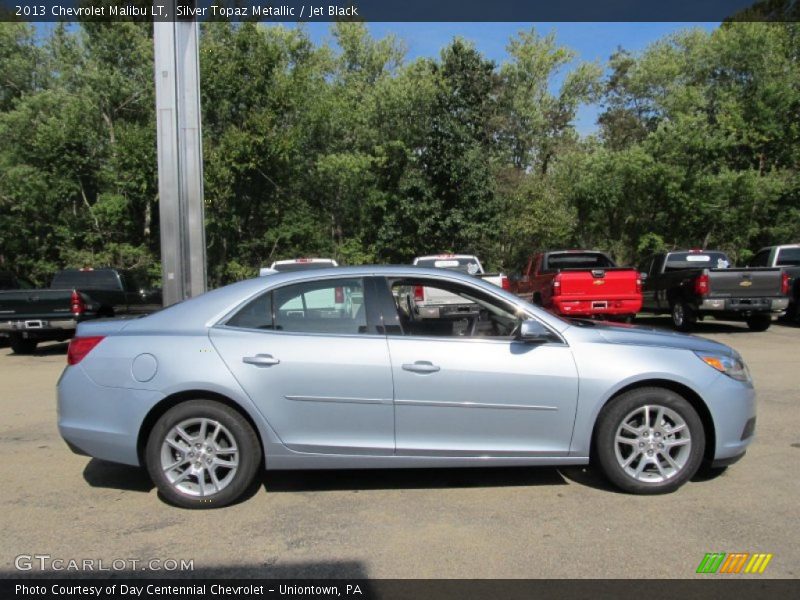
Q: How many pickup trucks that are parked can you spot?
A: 6